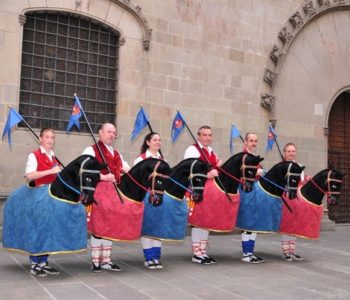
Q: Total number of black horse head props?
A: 6